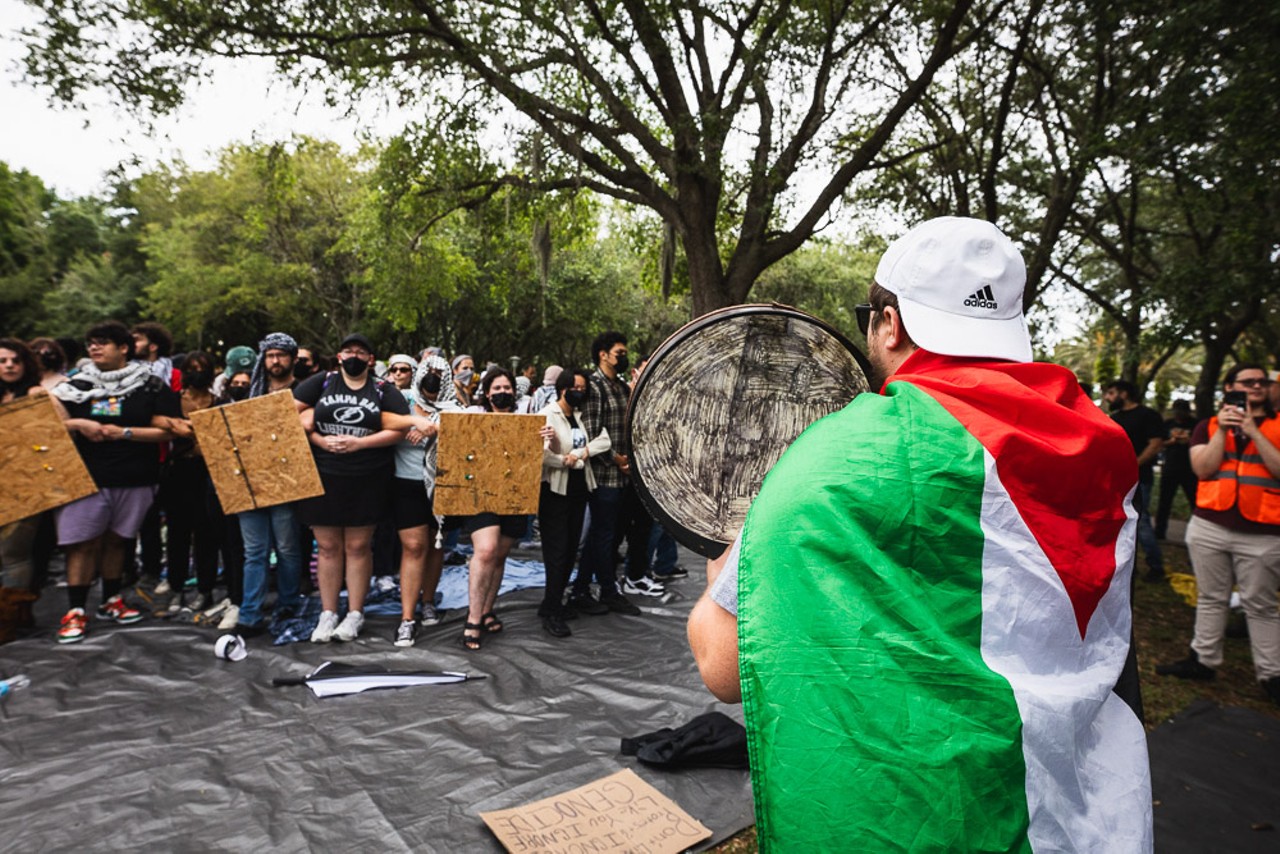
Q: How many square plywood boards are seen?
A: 3